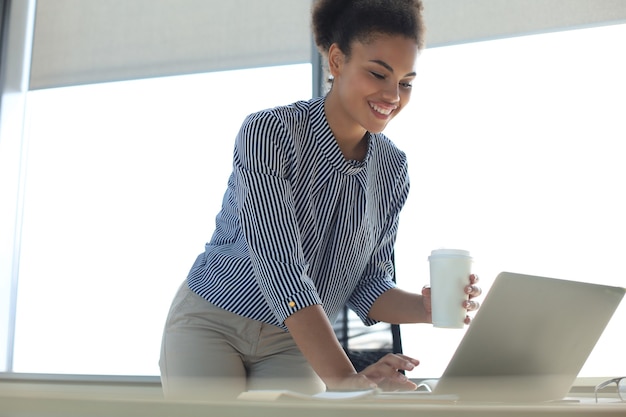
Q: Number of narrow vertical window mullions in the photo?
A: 2